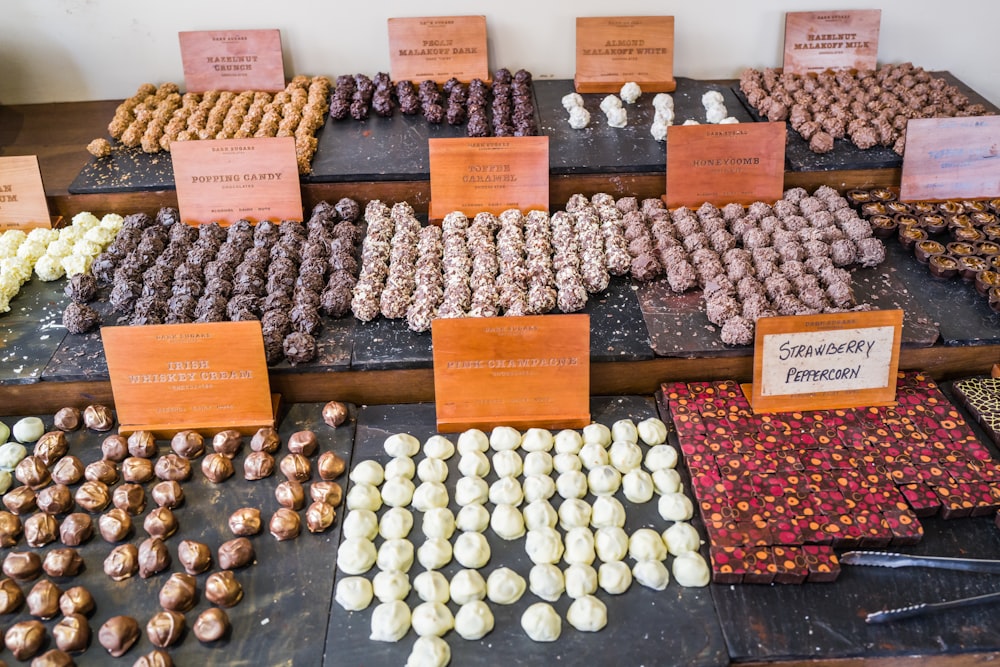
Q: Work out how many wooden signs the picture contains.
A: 12